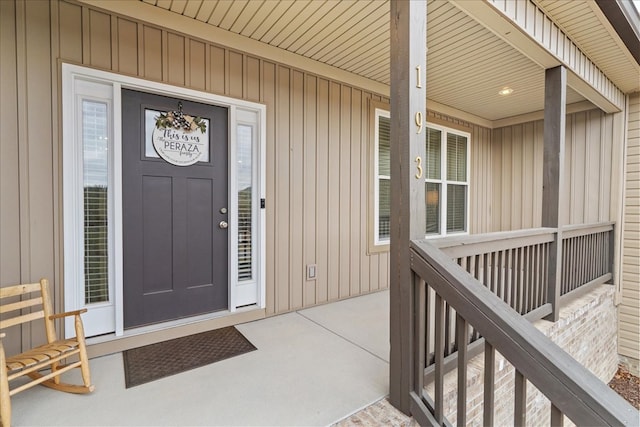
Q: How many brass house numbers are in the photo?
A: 3